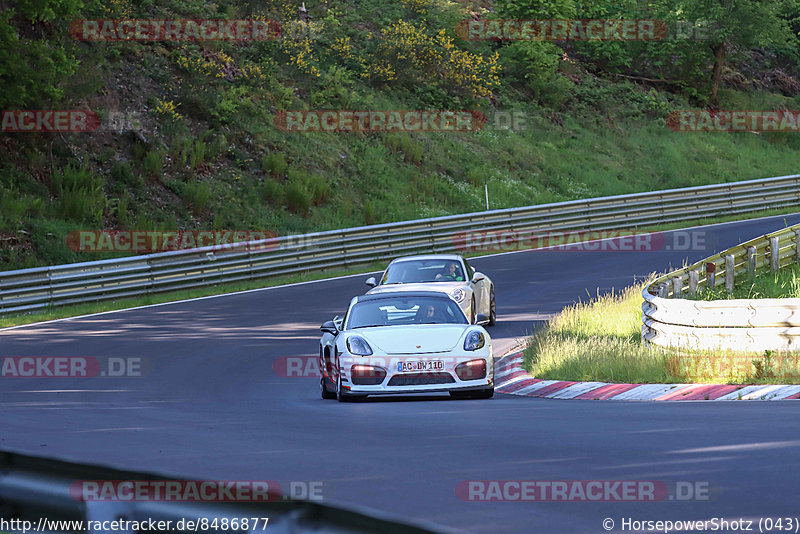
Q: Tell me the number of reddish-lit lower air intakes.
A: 2